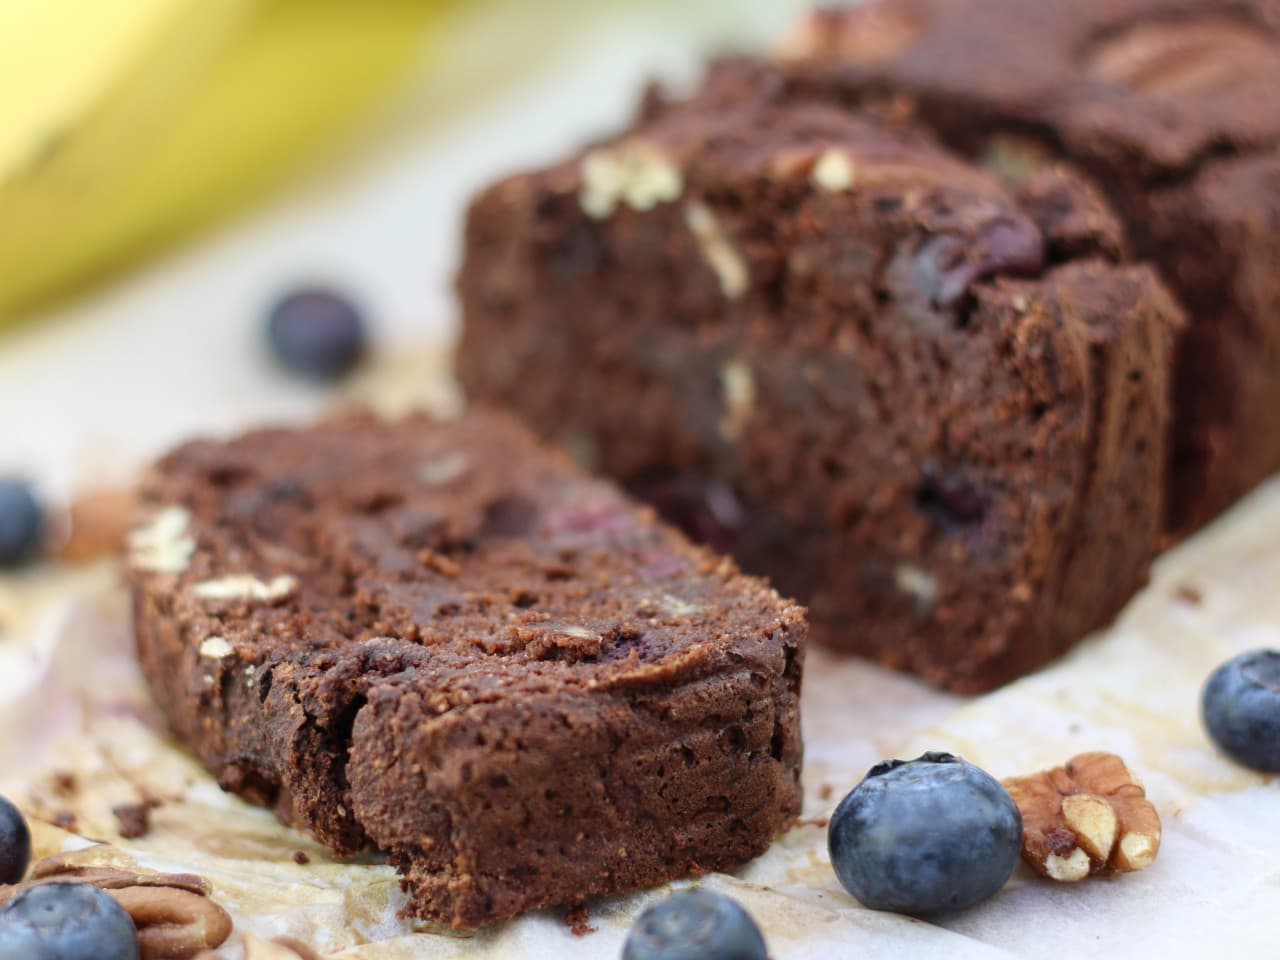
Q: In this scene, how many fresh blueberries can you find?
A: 7